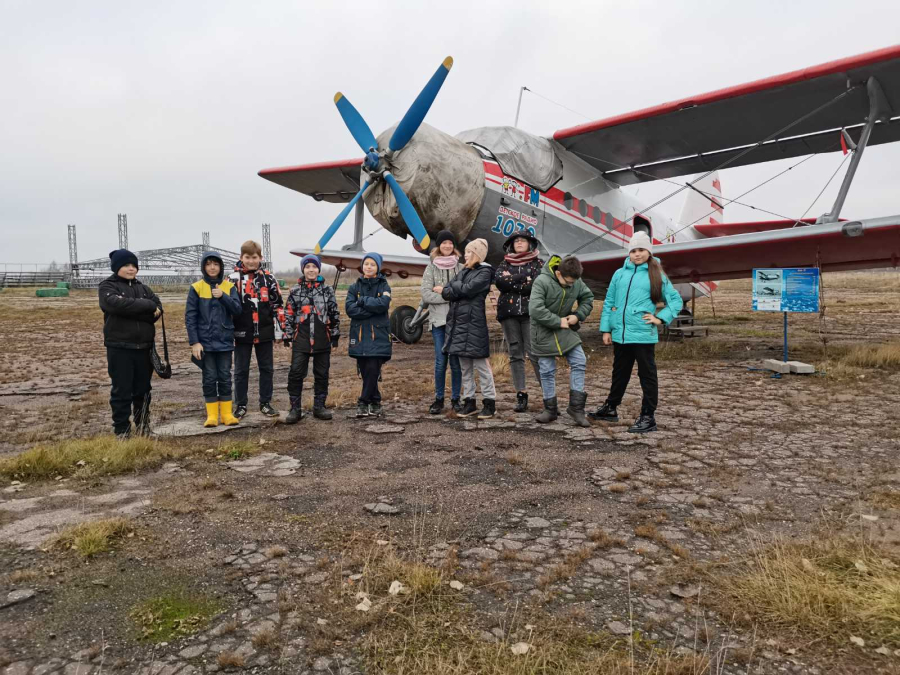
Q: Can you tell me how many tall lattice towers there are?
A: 4